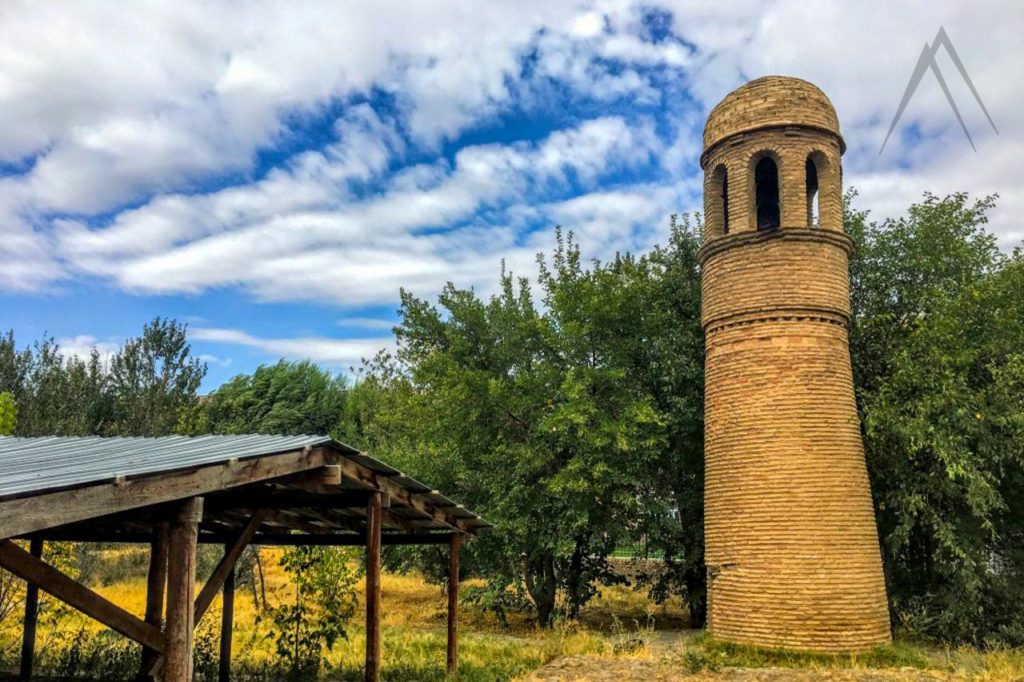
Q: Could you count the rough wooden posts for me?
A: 6